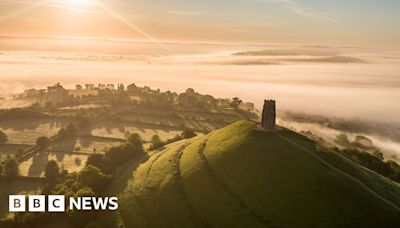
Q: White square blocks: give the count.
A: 3